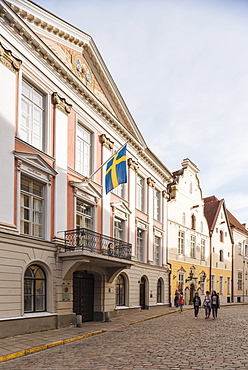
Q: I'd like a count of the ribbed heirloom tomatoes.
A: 0